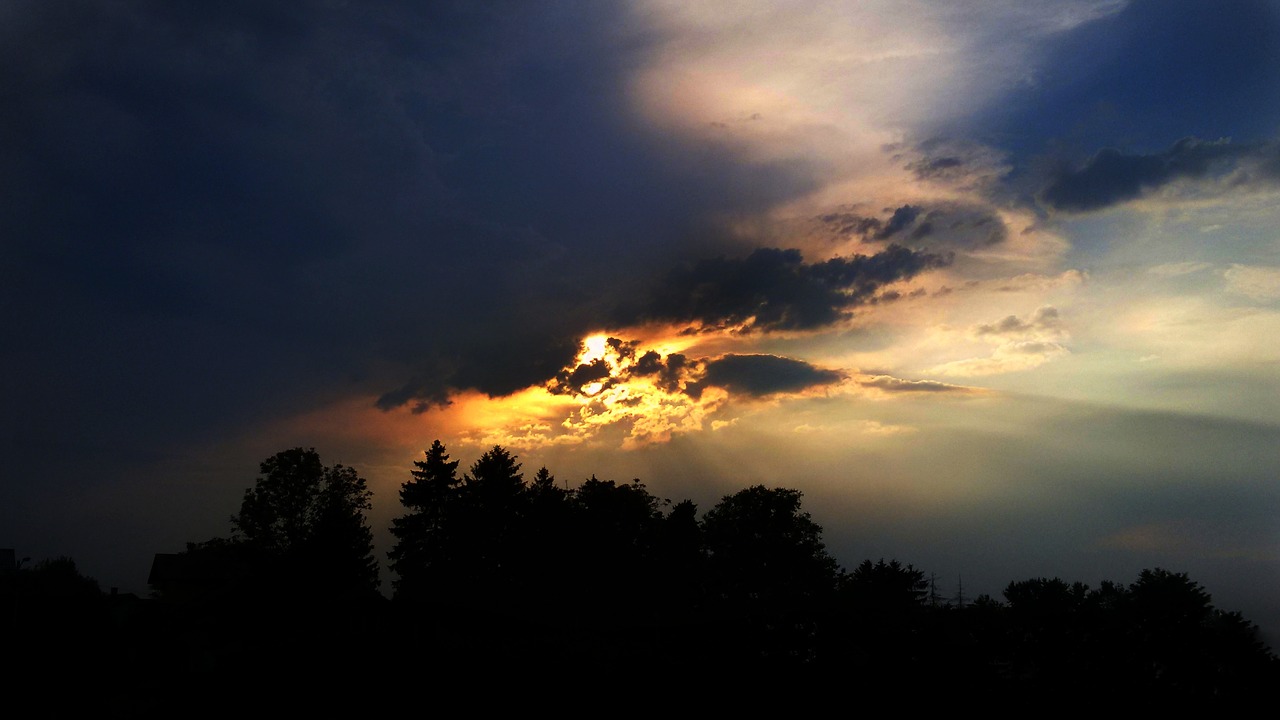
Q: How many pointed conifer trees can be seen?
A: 3